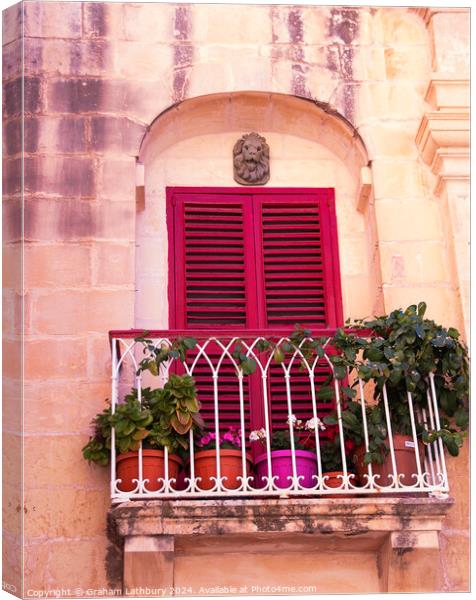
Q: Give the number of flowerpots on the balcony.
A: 5